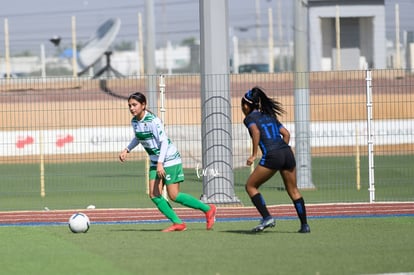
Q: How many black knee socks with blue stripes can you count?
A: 2